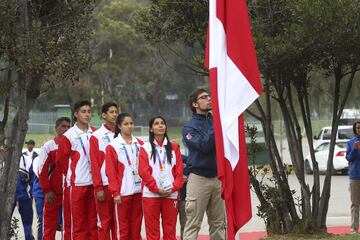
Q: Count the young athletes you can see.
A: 5